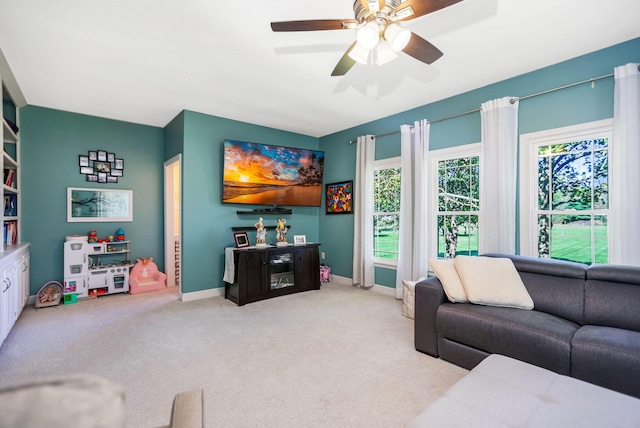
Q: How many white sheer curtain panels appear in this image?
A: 4